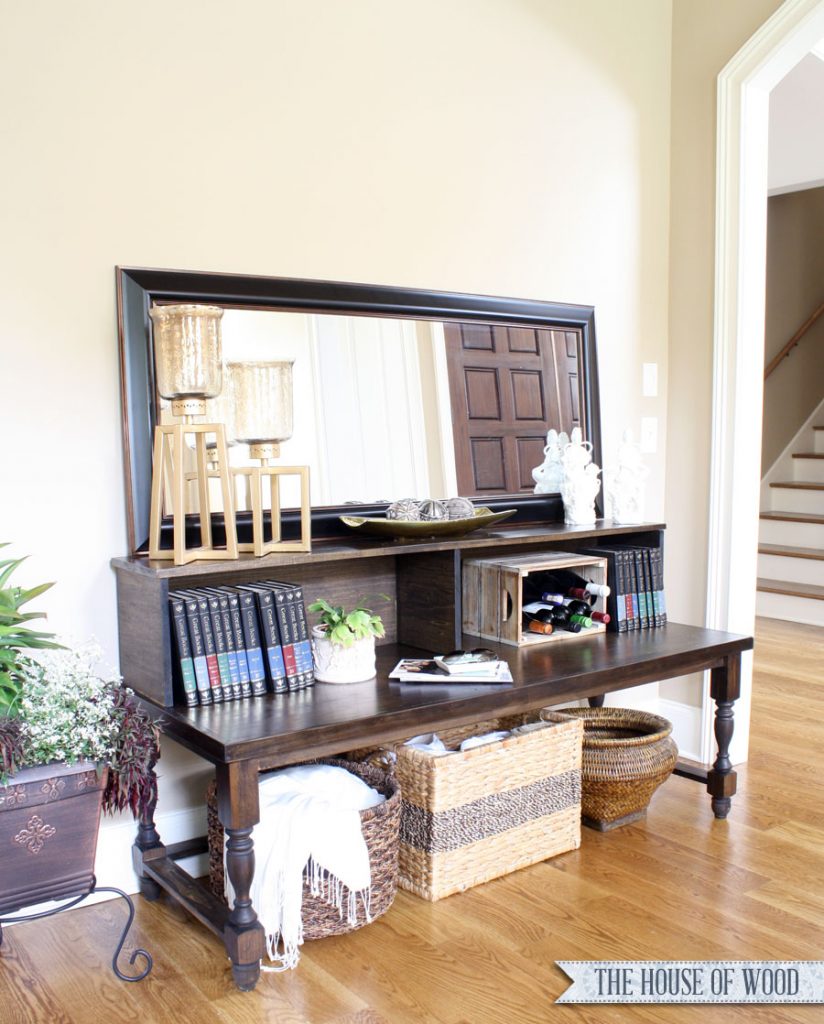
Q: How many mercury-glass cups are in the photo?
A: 2